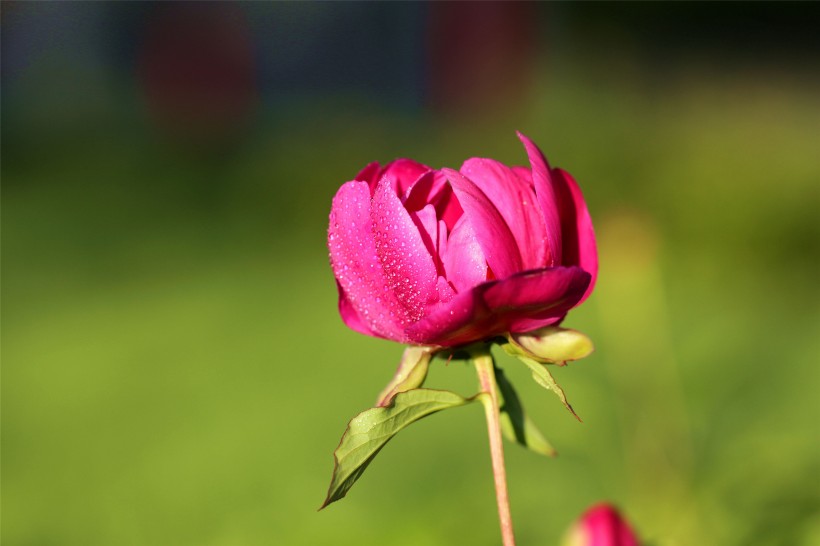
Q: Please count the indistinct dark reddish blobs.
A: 2